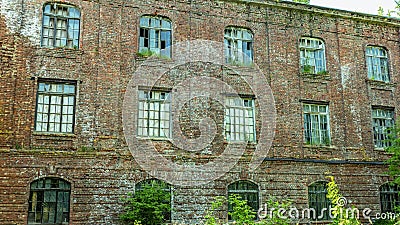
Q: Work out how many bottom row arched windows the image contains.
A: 5